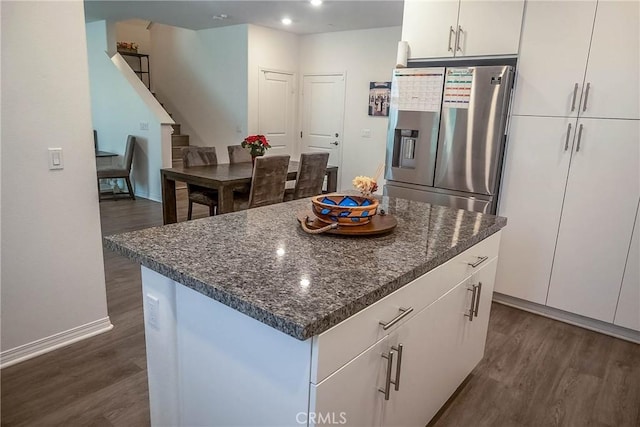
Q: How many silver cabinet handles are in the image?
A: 12